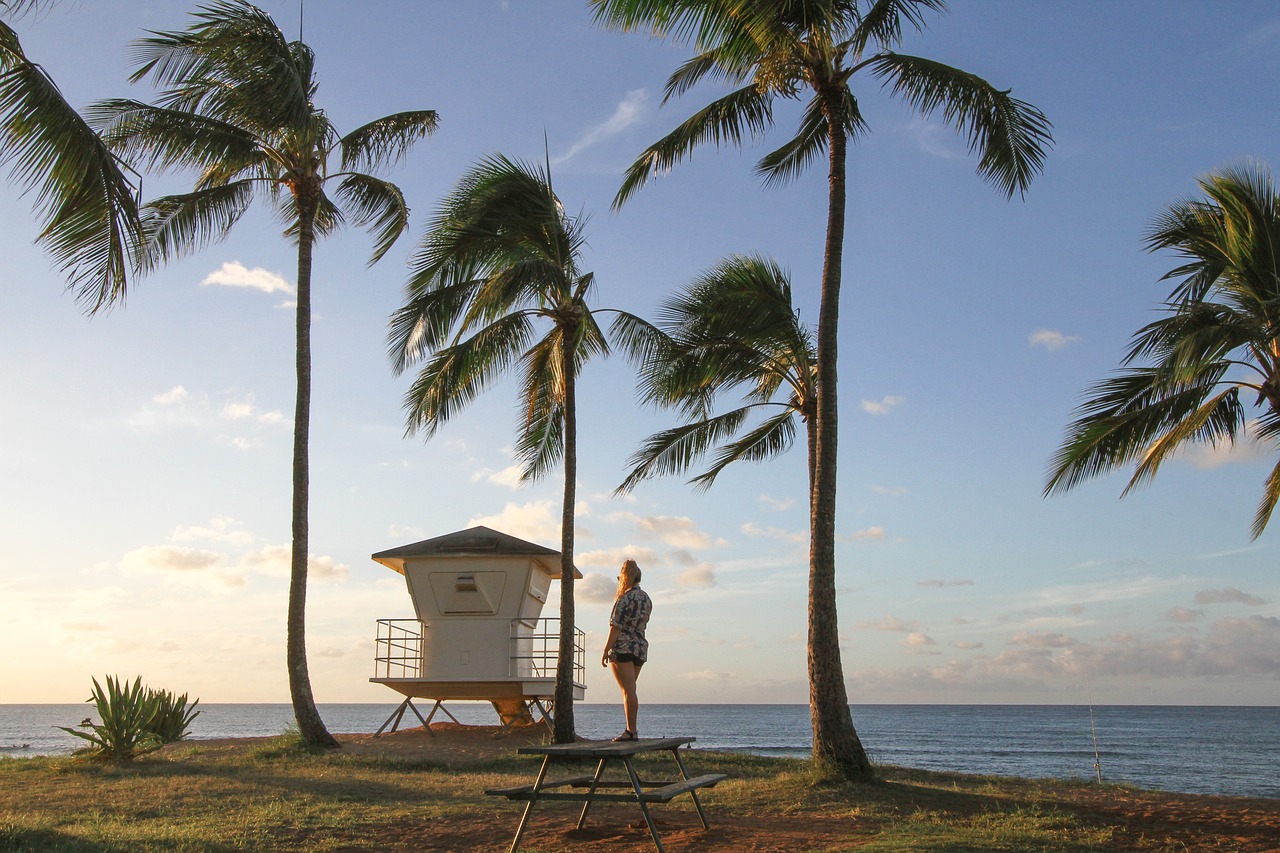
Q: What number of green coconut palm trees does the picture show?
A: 6